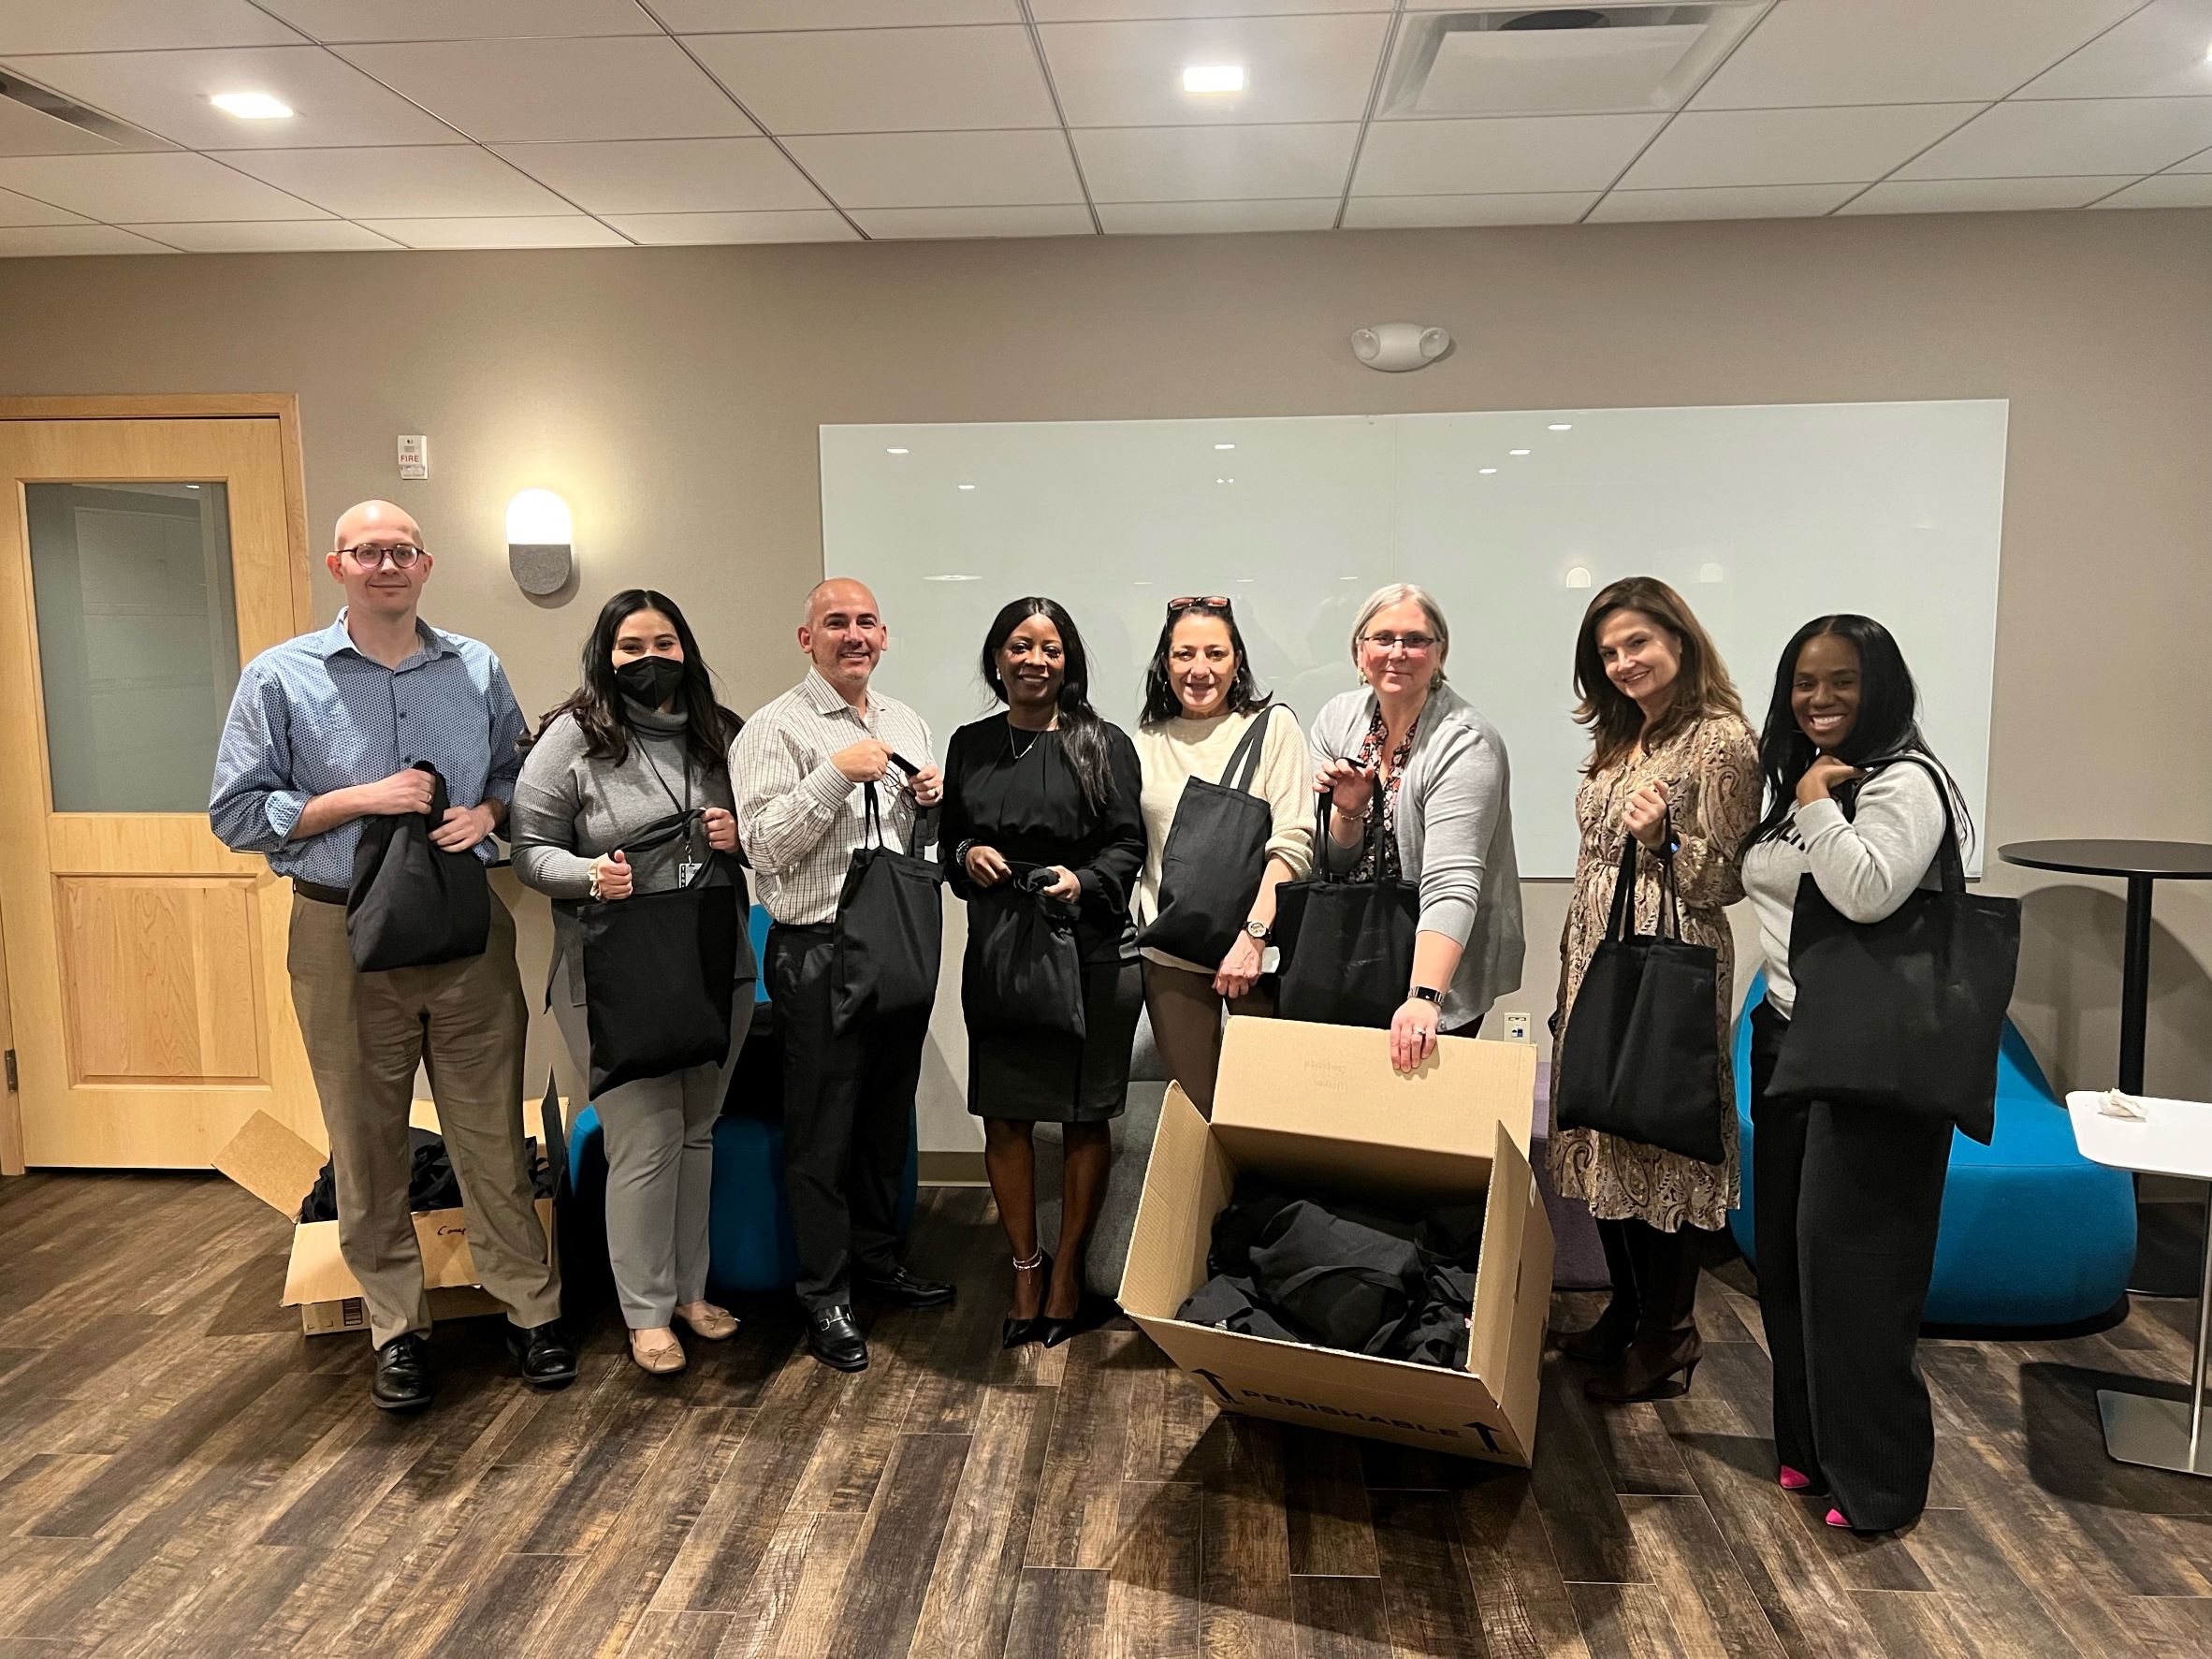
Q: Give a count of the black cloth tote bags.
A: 8